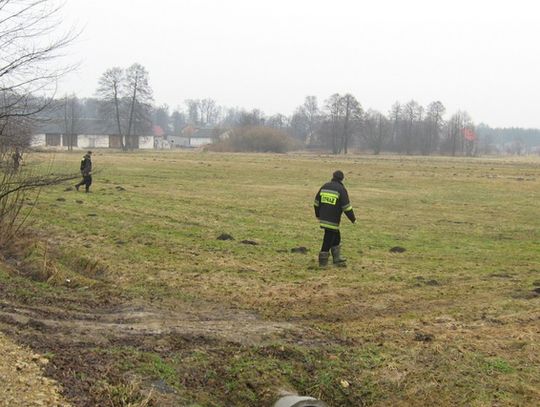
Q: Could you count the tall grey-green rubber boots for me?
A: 2